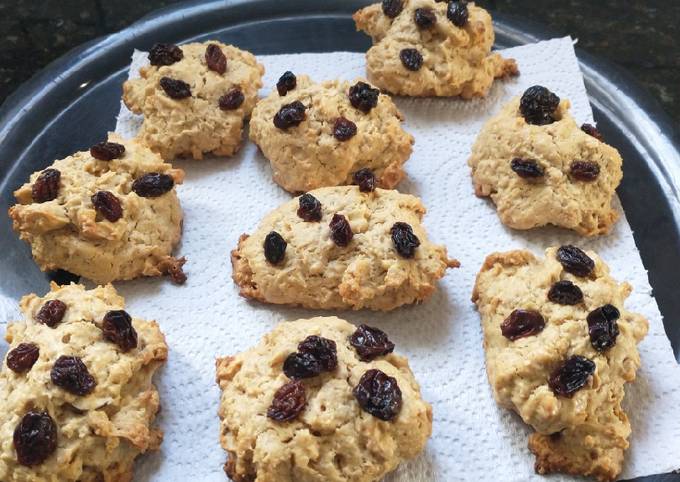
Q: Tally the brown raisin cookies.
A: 9